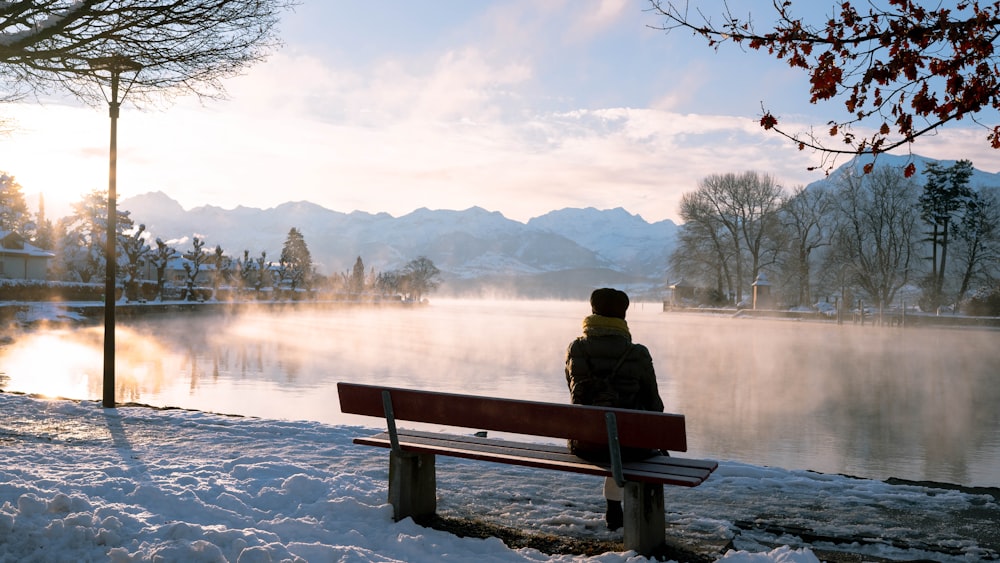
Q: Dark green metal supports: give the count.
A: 2